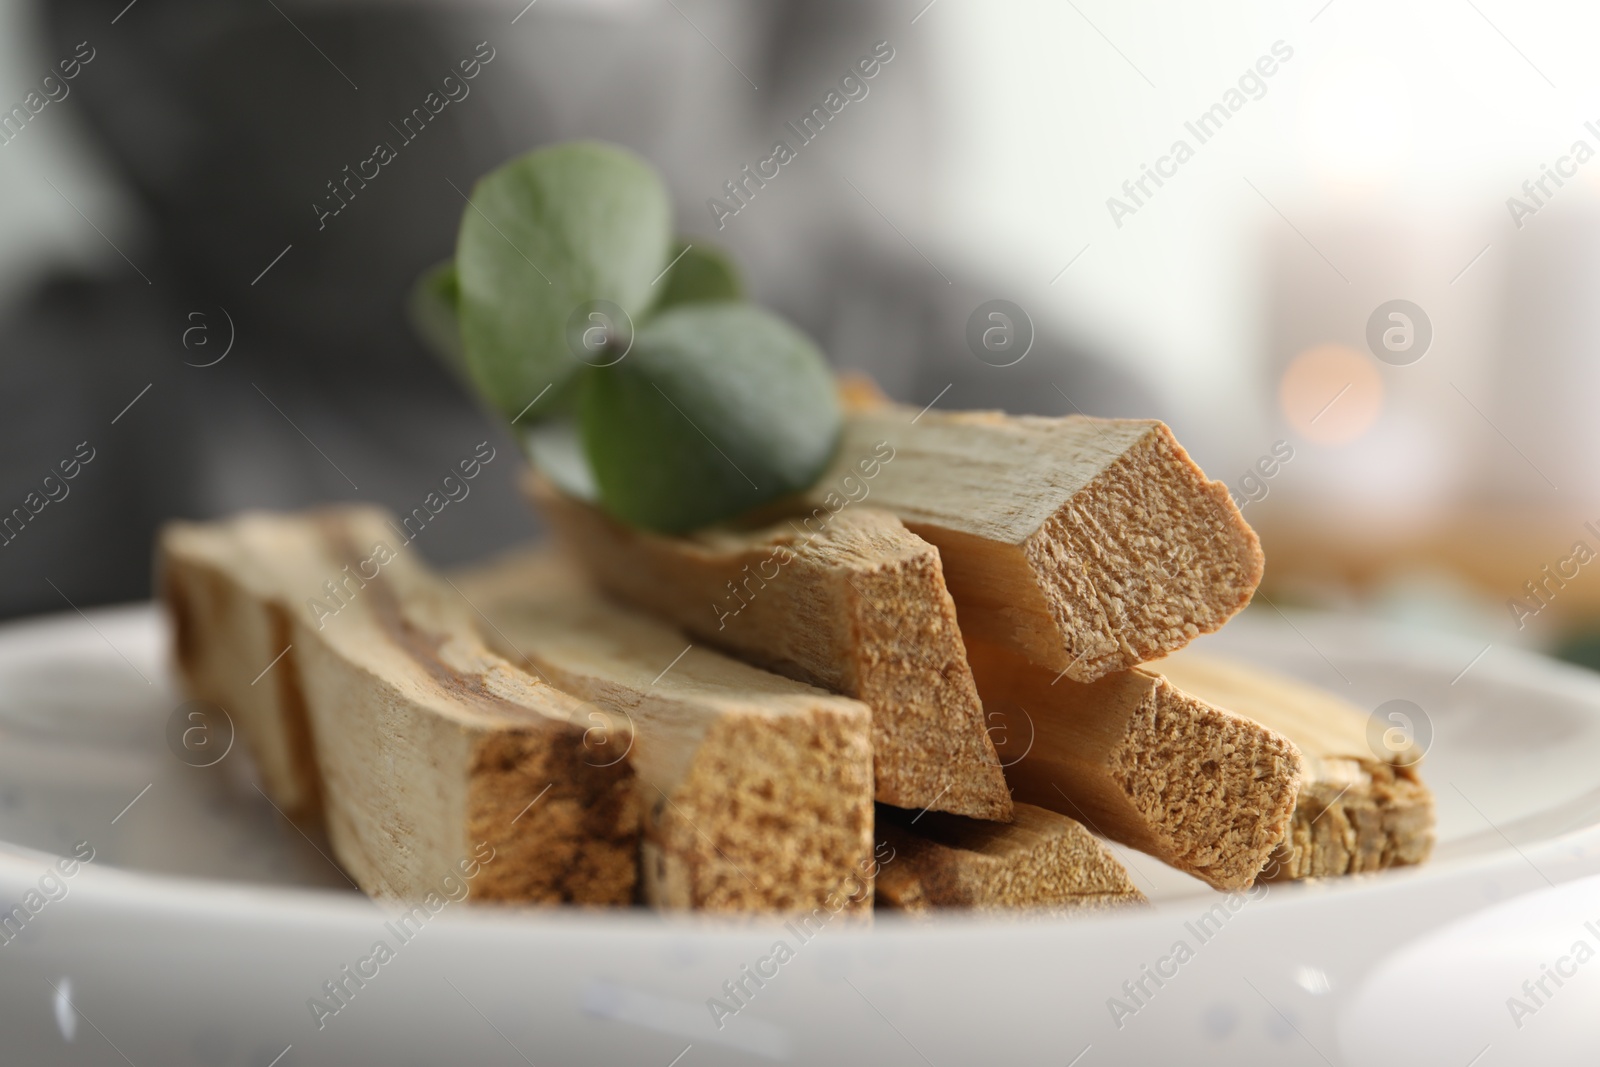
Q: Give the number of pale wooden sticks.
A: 7